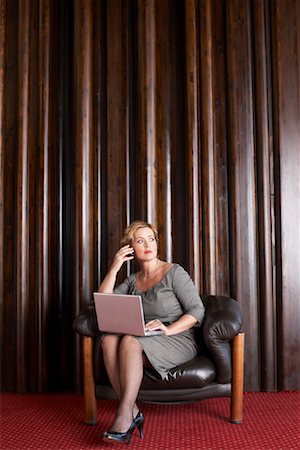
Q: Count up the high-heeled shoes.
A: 2